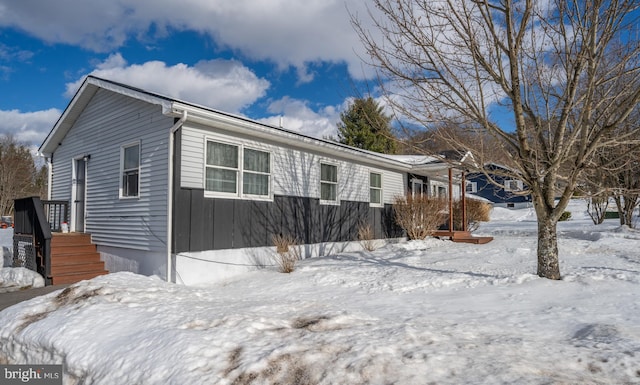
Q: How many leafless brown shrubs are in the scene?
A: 4